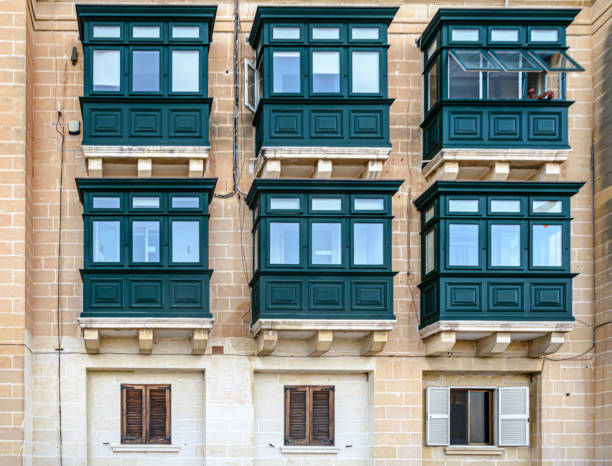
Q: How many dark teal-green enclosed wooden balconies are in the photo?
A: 6